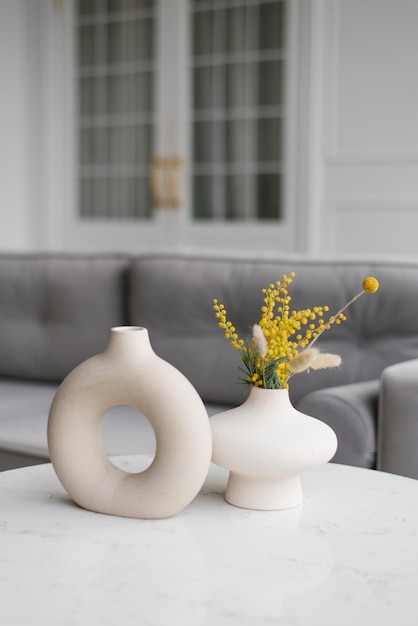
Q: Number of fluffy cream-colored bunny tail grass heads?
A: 3